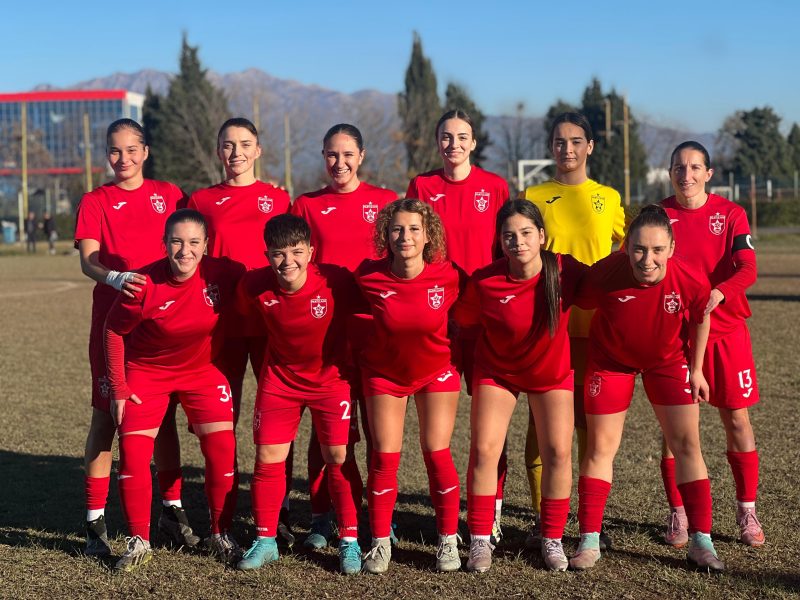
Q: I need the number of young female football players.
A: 11